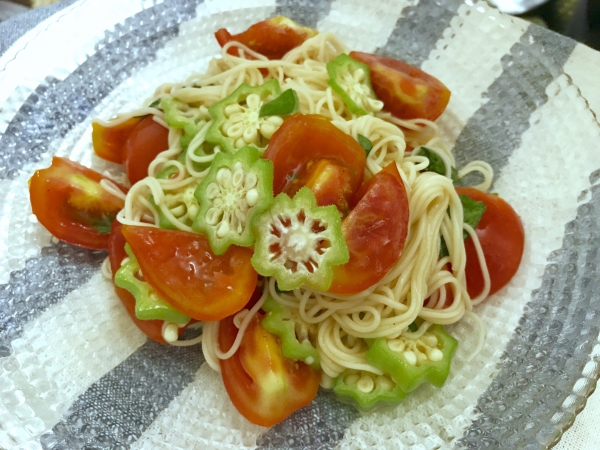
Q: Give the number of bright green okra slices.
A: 10